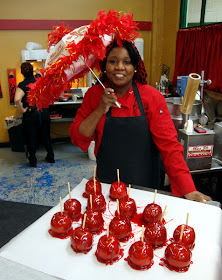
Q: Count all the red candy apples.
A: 15